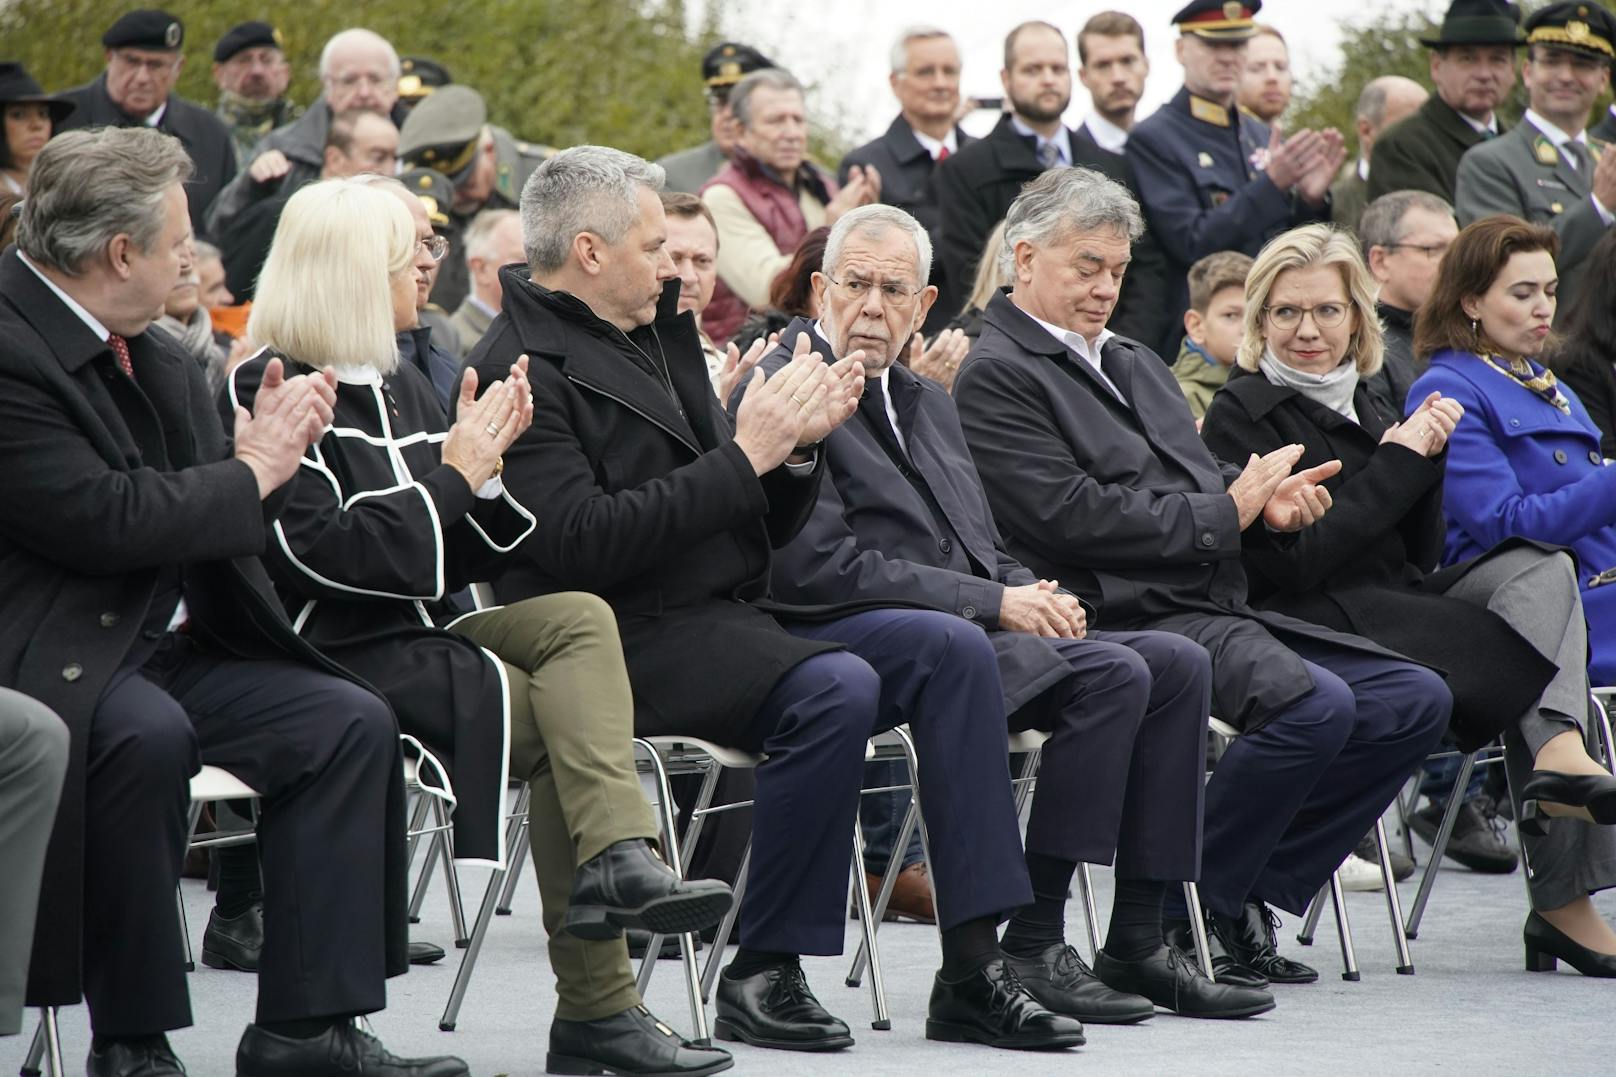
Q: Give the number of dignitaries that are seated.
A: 7